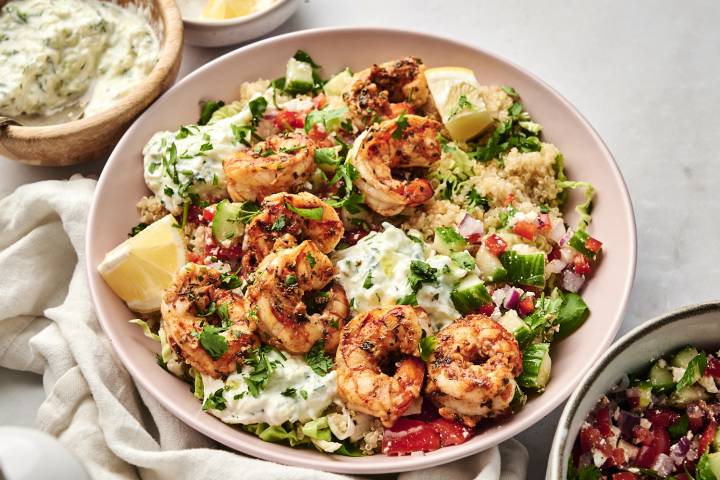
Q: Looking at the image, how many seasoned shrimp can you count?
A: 8